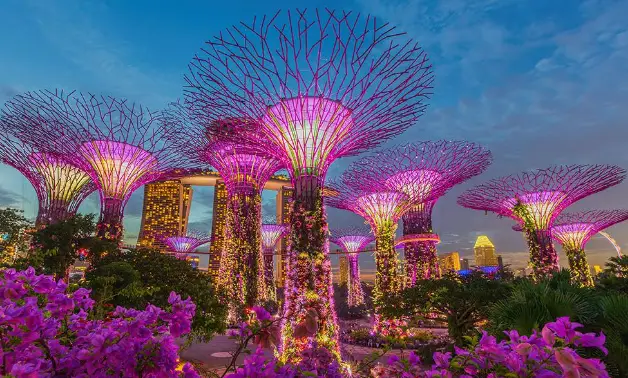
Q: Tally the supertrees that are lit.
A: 11